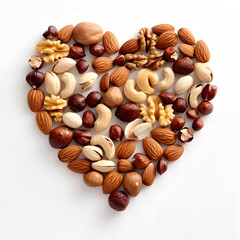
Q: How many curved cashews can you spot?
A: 7